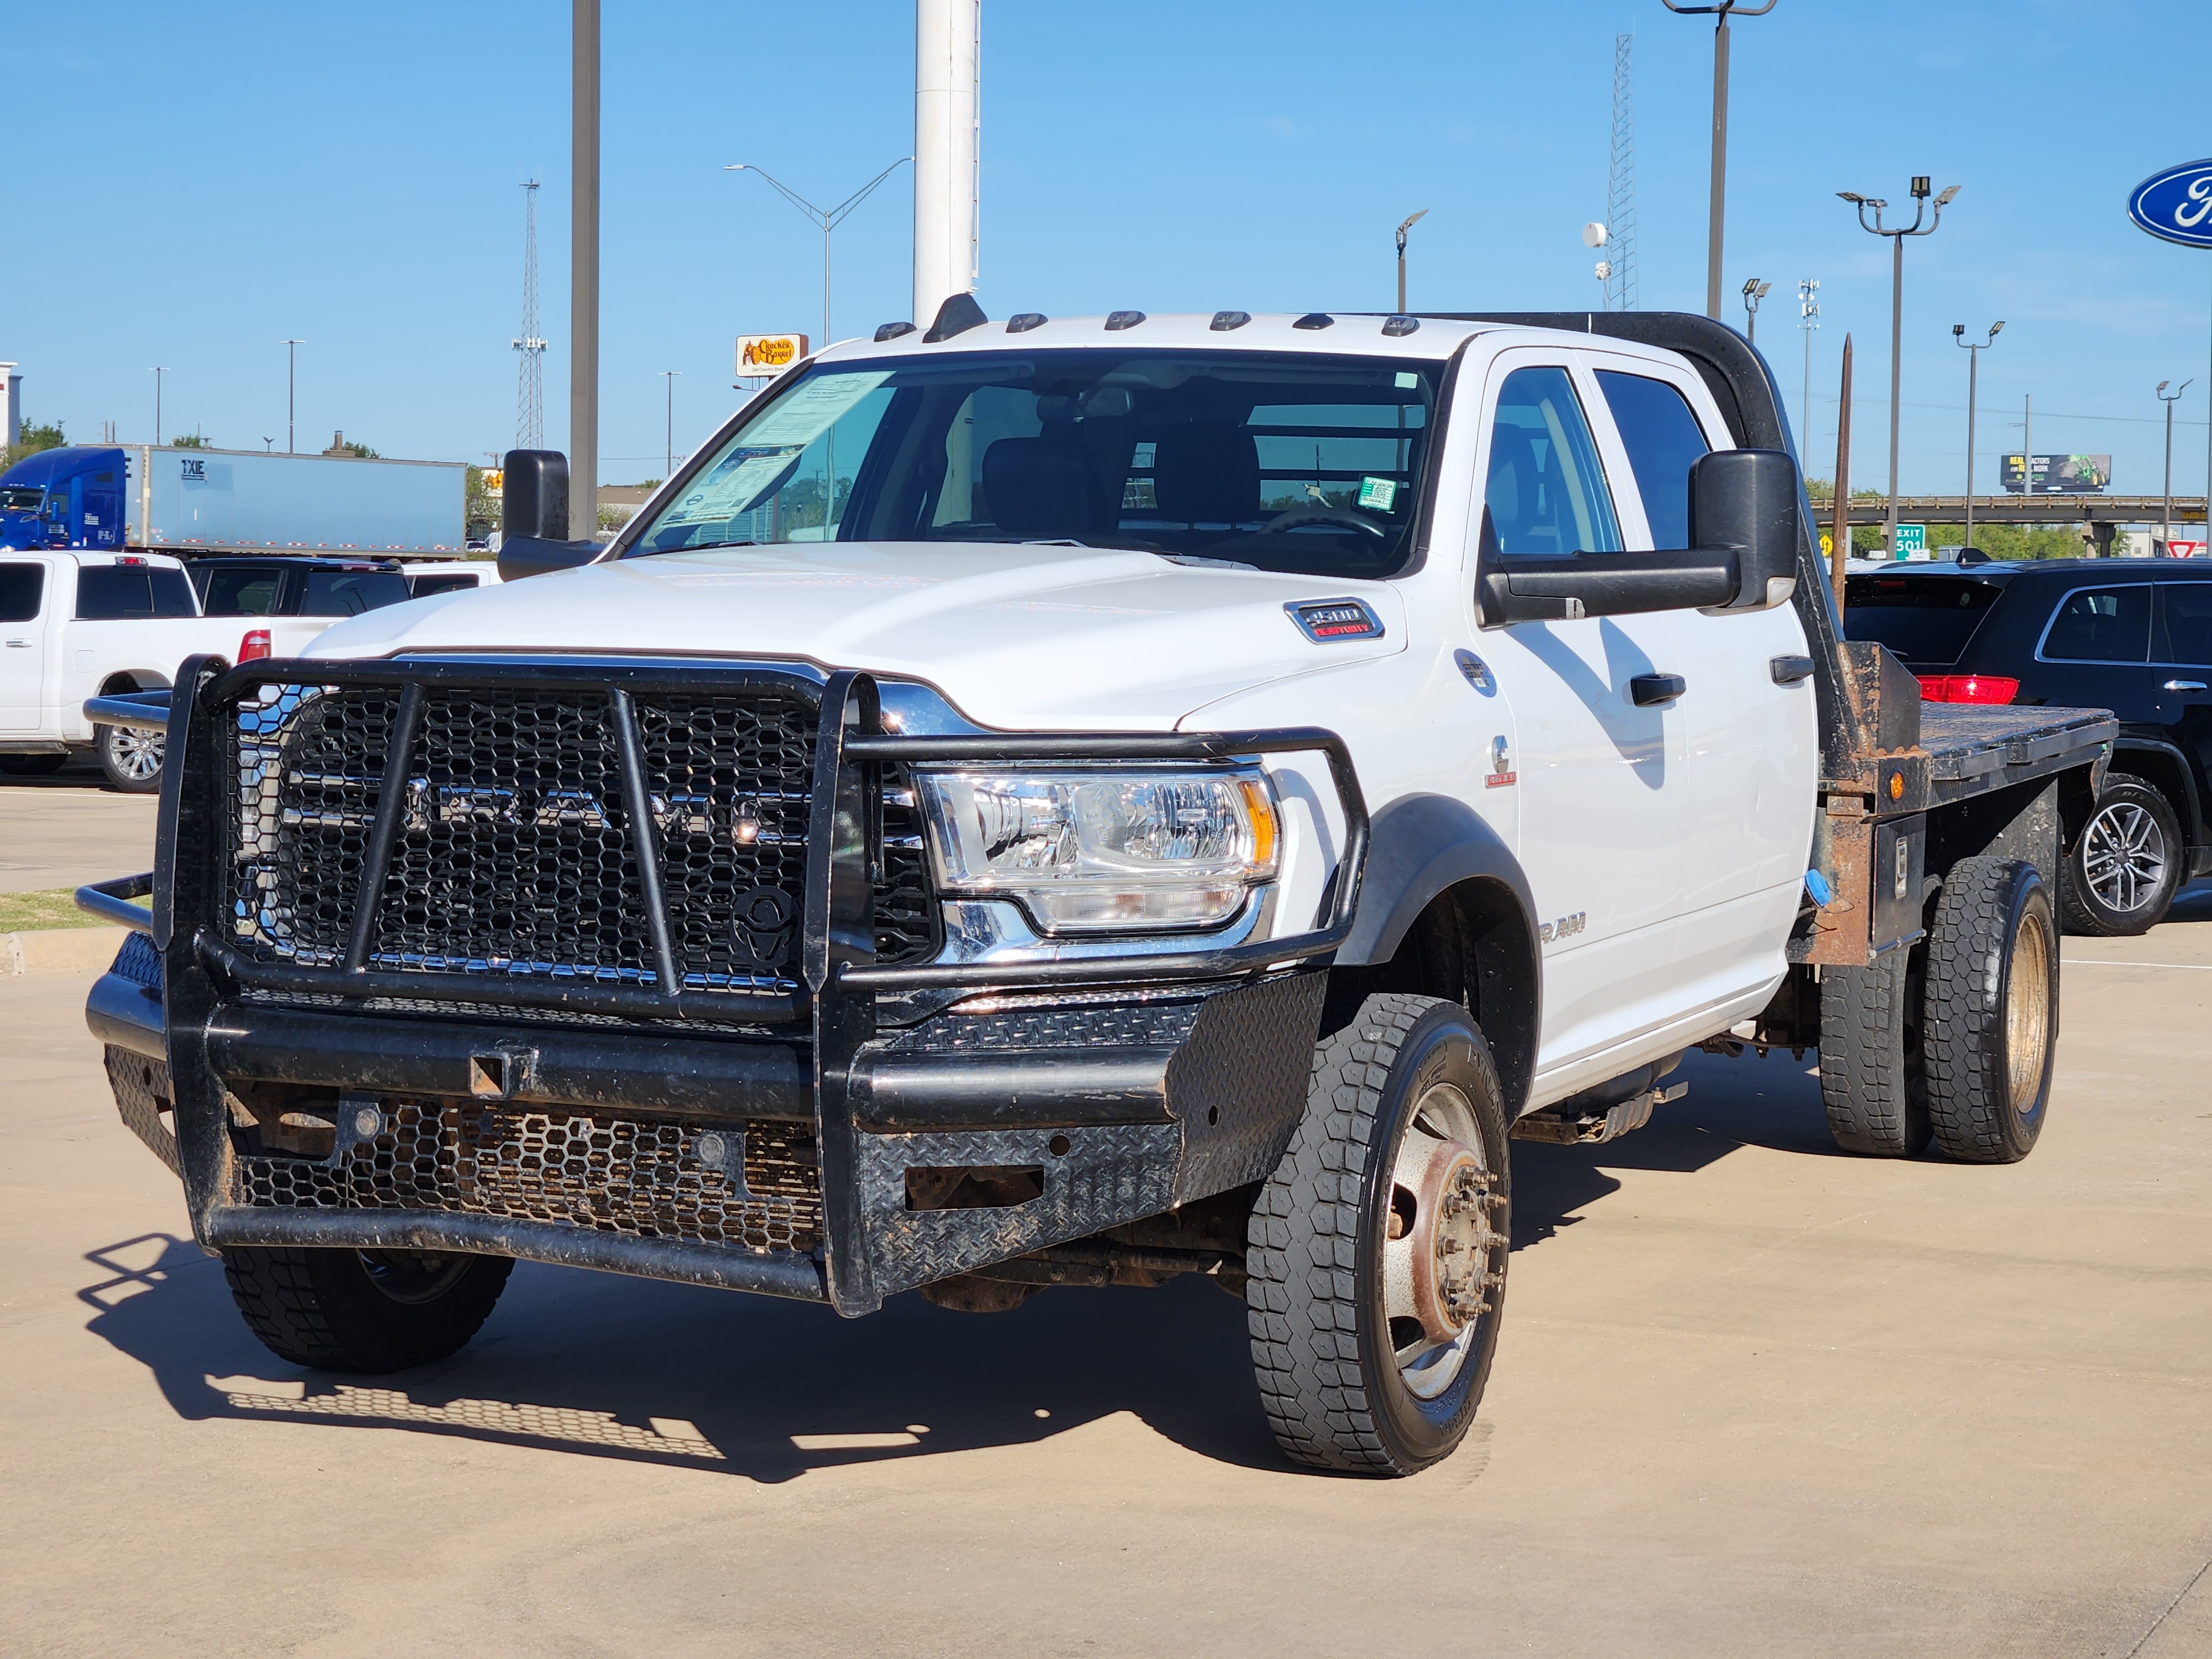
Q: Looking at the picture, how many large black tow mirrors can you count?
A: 2